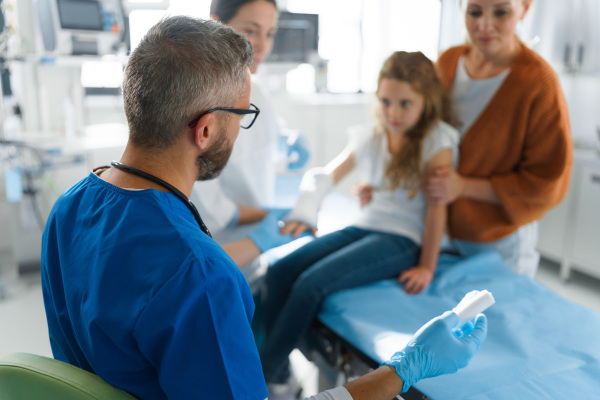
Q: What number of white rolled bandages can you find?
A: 1